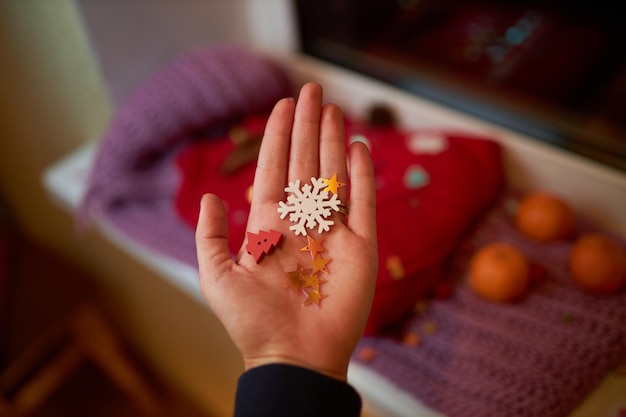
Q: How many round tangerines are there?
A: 3